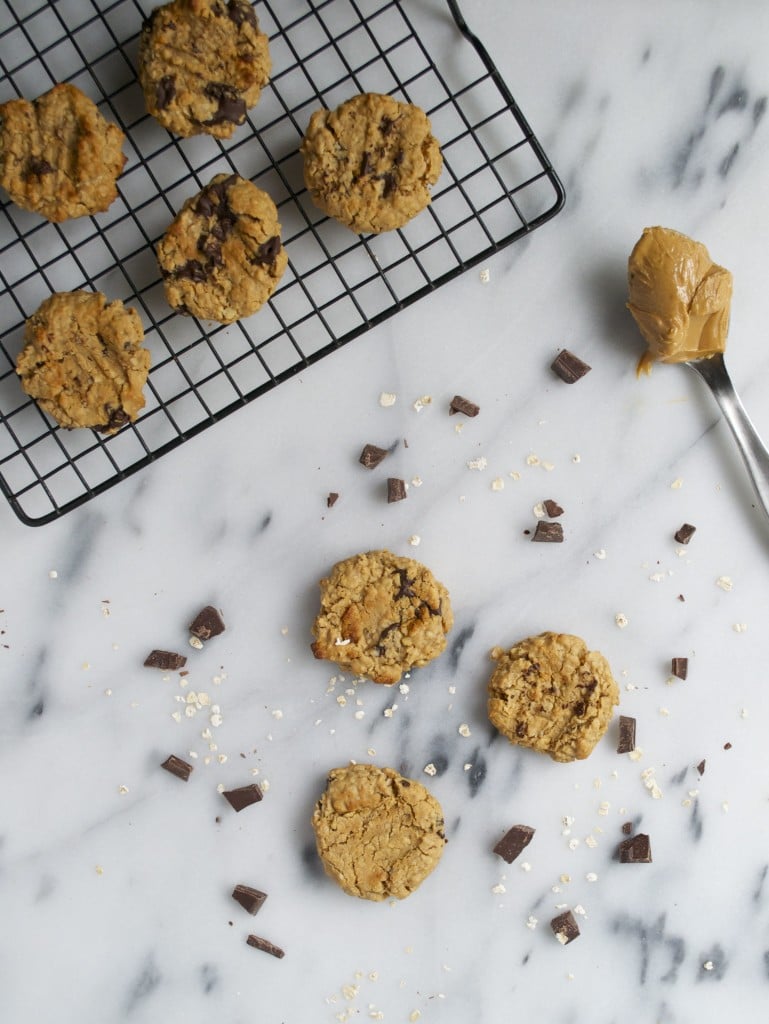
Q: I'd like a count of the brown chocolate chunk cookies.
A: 8